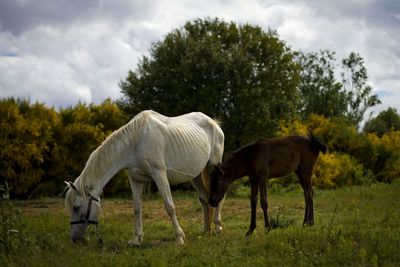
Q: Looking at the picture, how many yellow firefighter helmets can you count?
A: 0